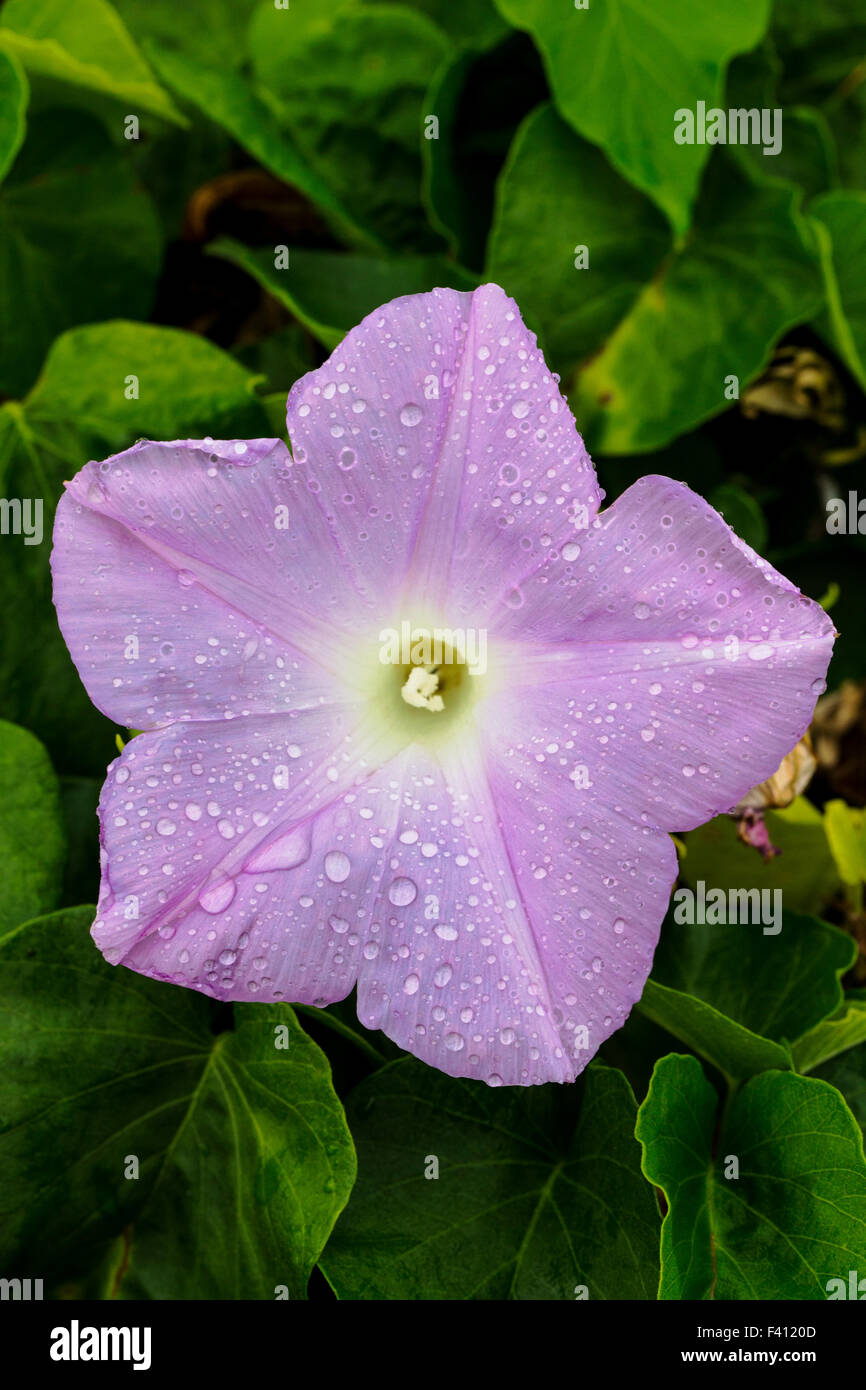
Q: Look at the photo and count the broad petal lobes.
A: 5